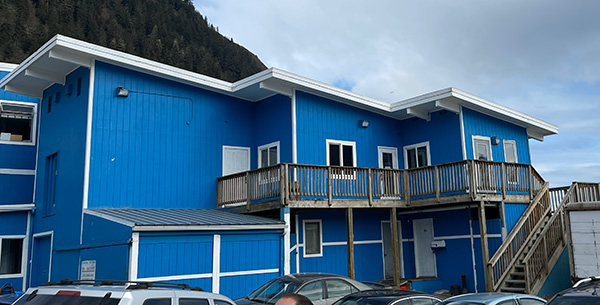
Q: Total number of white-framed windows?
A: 7